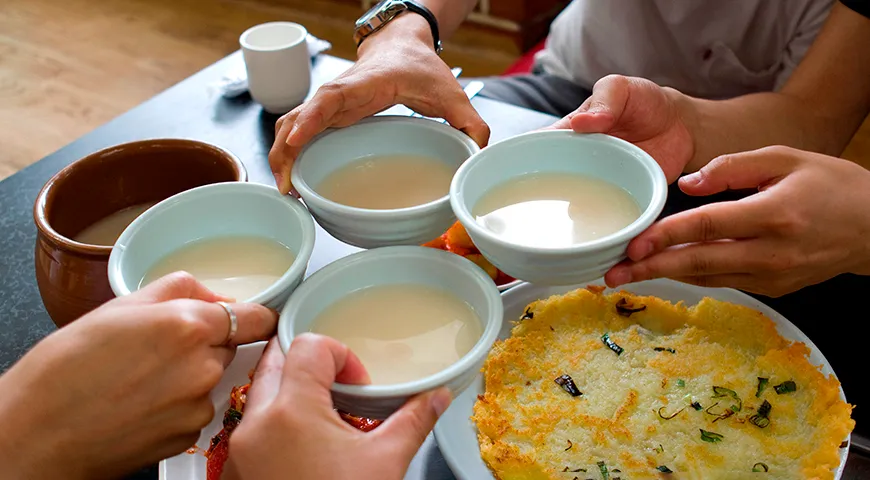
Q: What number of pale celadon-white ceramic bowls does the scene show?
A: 4